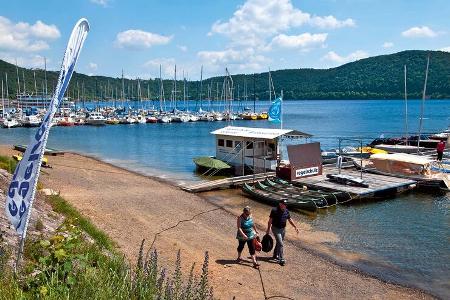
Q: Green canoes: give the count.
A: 4